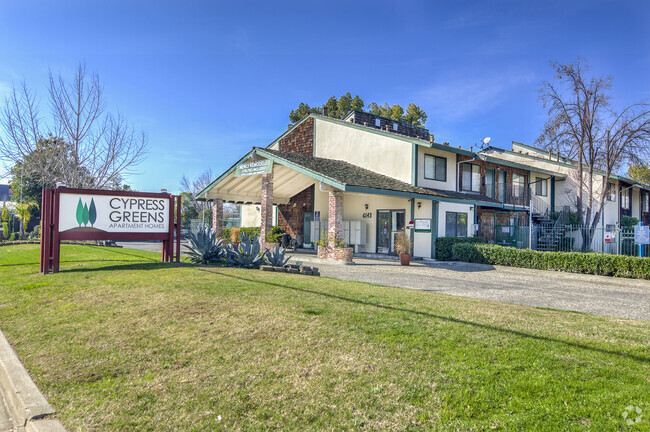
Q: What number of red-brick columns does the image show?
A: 3